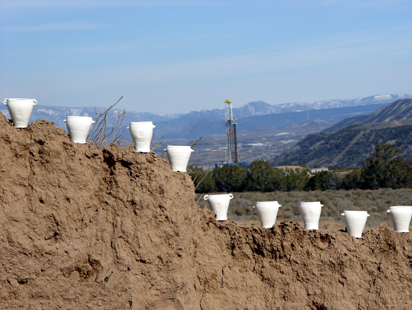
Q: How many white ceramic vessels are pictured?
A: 9